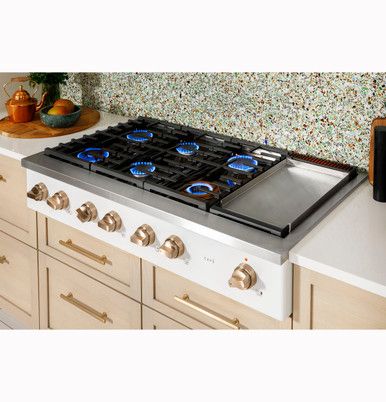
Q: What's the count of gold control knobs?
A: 7